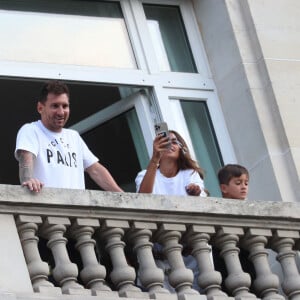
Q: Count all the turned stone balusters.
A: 10